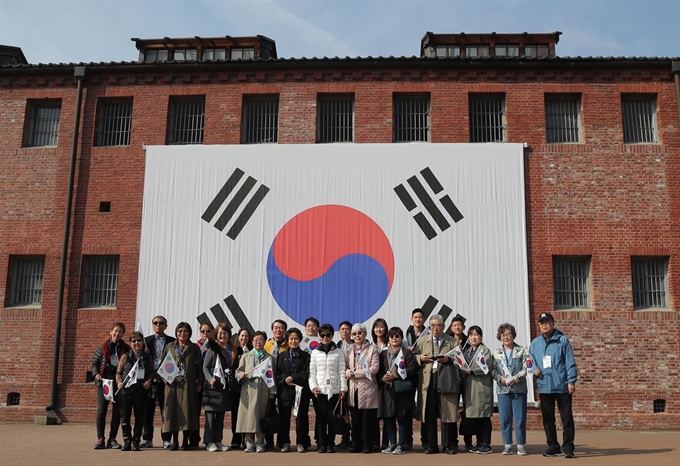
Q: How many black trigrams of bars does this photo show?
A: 4